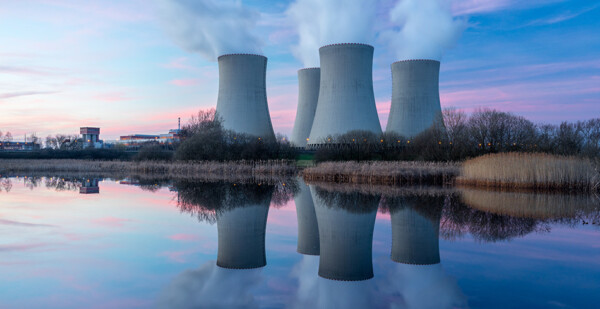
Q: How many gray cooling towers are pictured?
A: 4